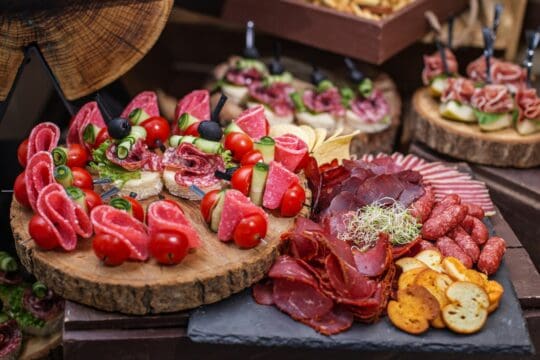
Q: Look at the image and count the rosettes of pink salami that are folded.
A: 12